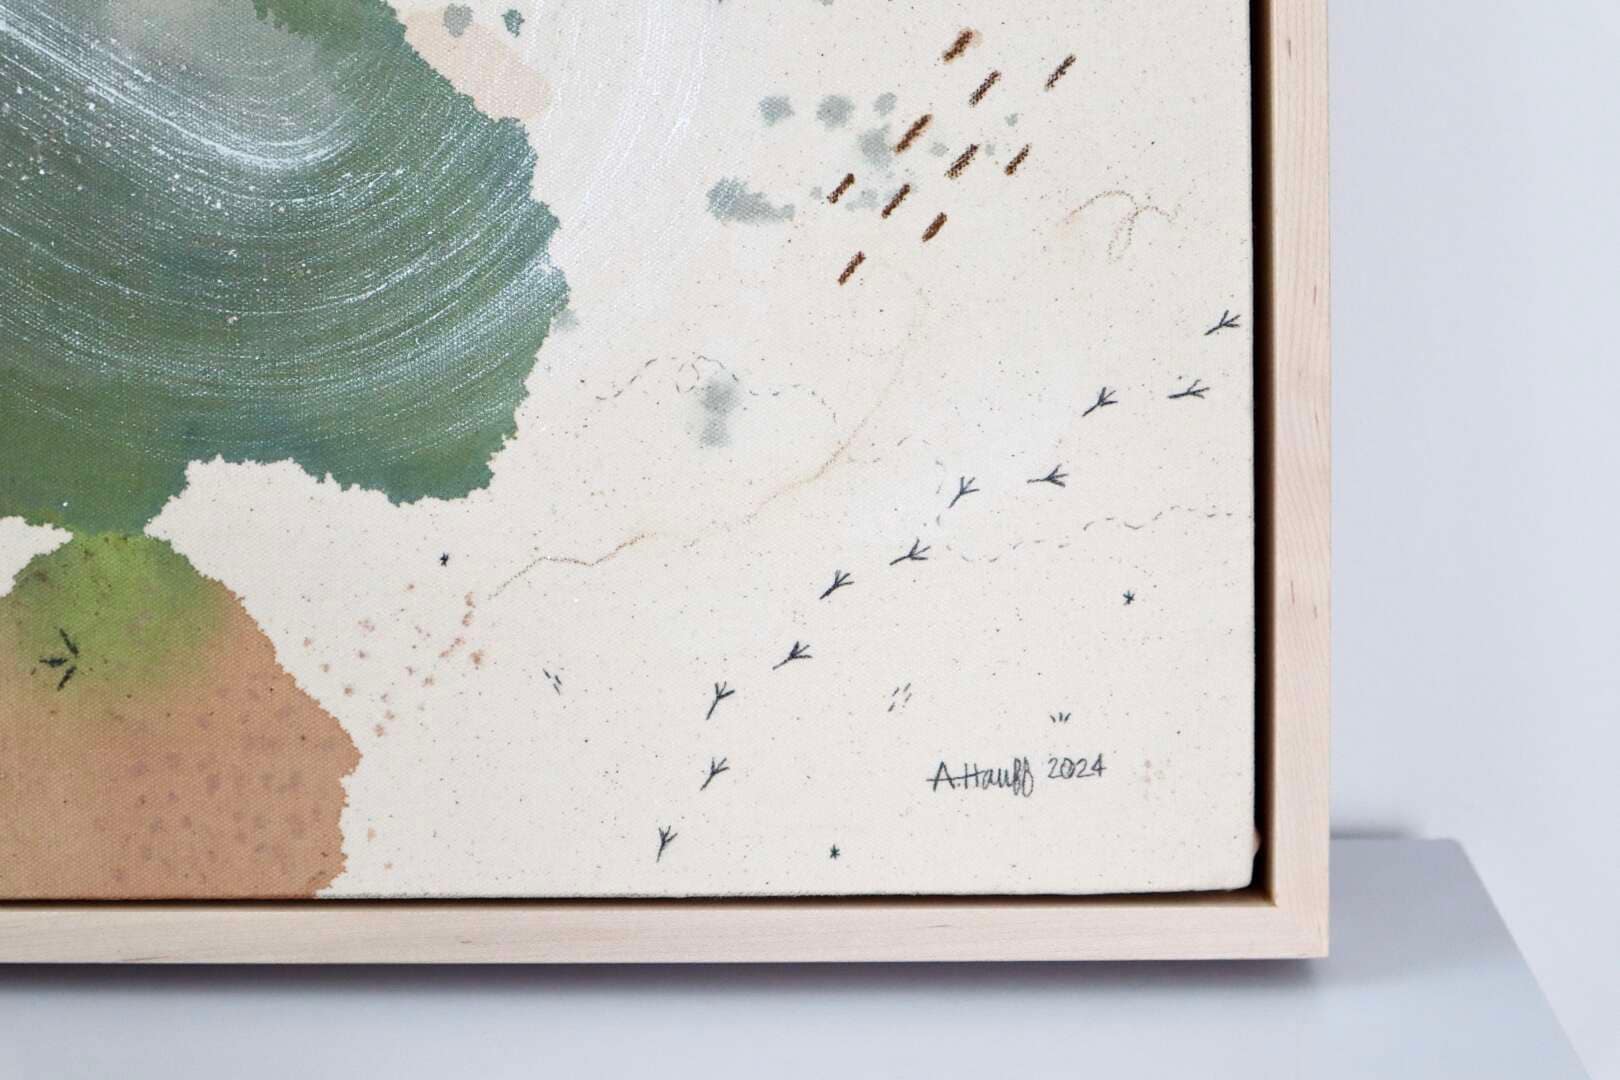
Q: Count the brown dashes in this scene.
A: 10